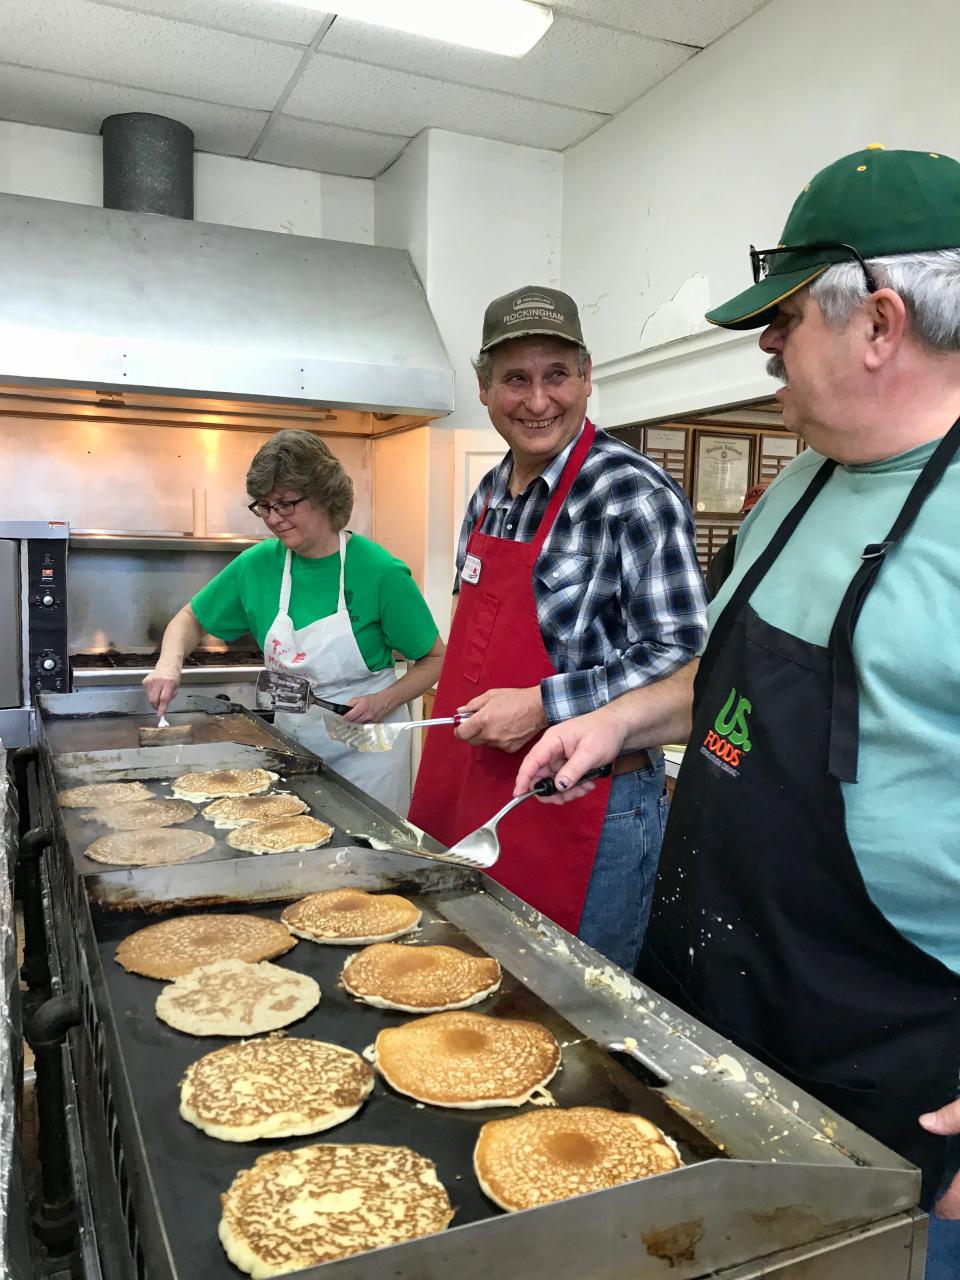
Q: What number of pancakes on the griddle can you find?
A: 14